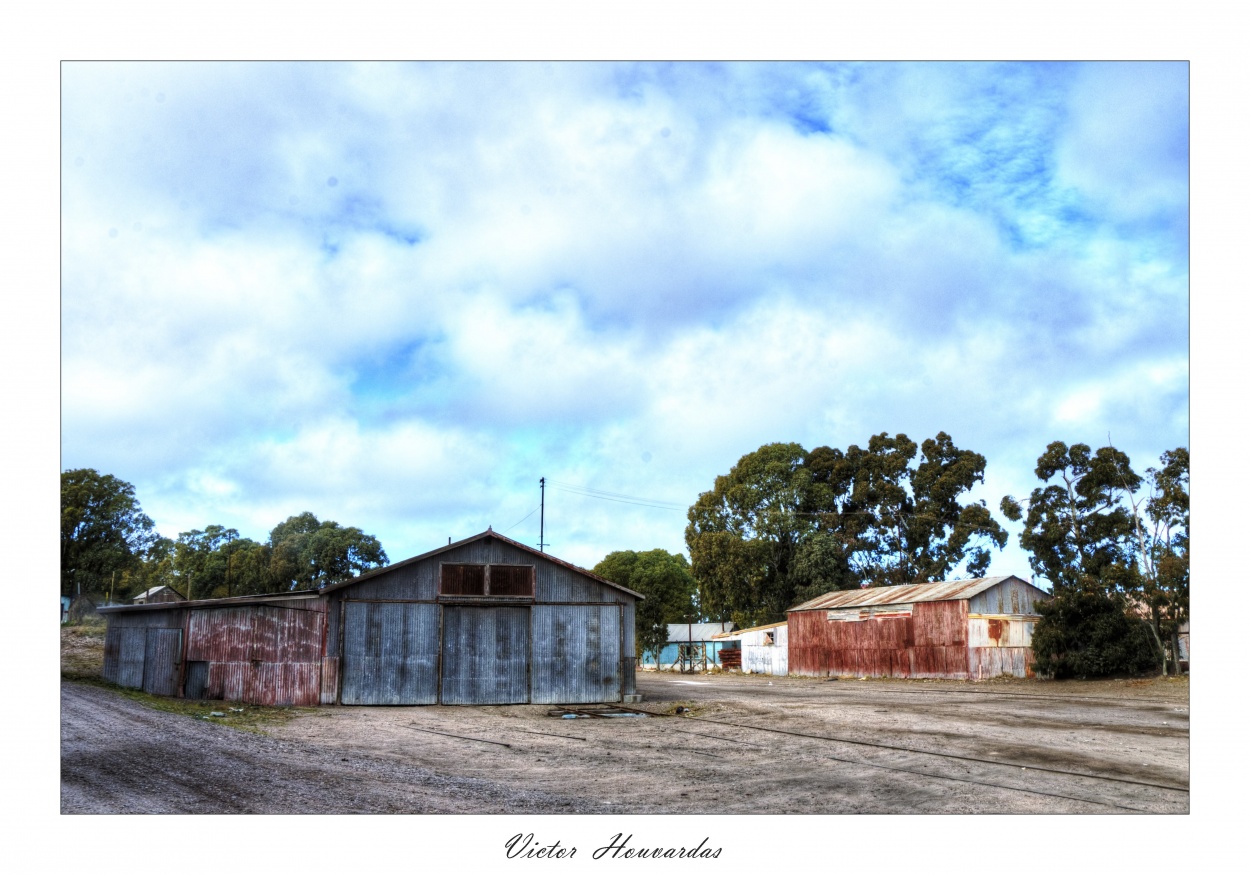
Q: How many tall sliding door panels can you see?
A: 3